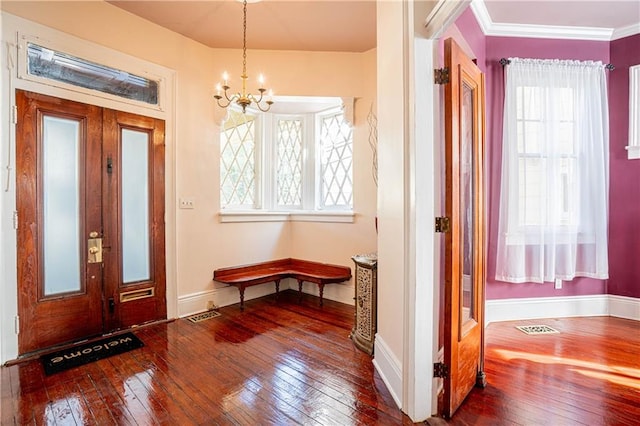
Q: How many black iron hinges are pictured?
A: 3